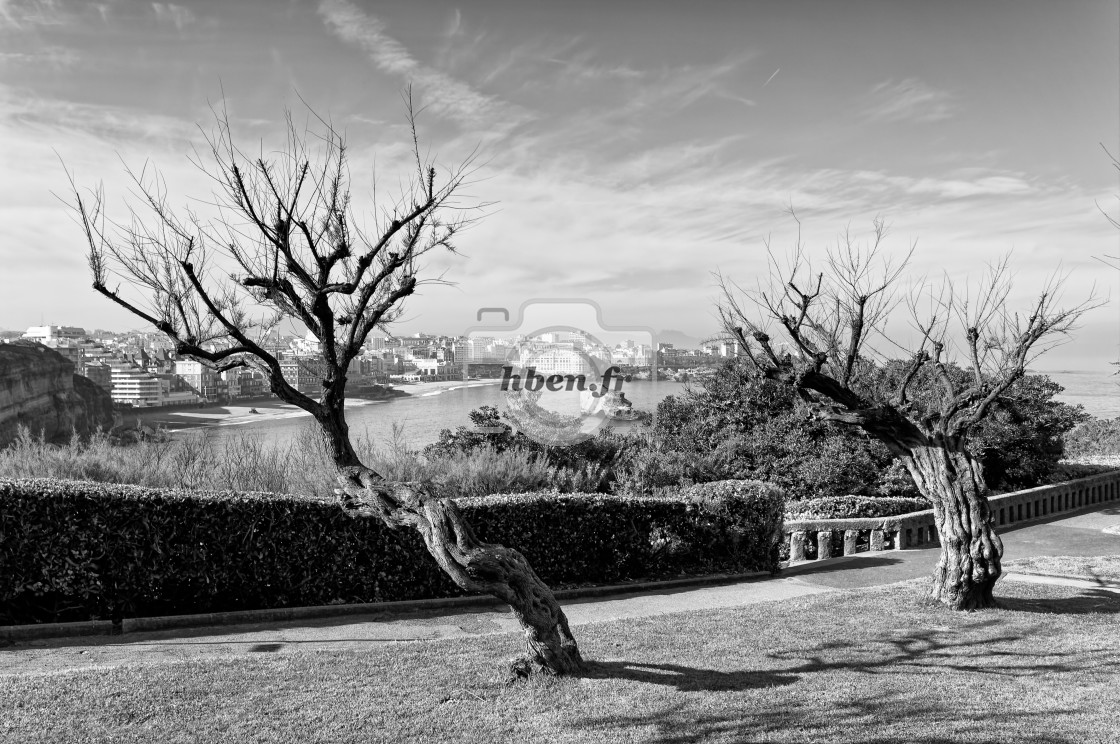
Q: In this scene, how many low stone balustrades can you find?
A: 1